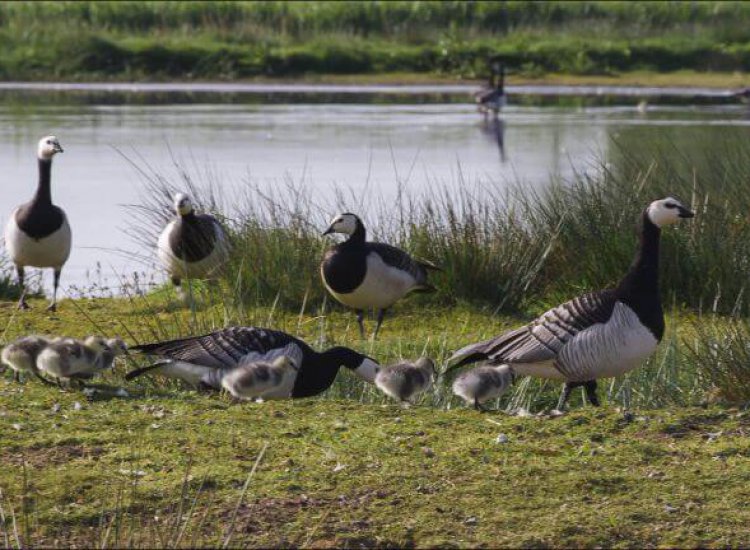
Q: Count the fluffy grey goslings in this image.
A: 6